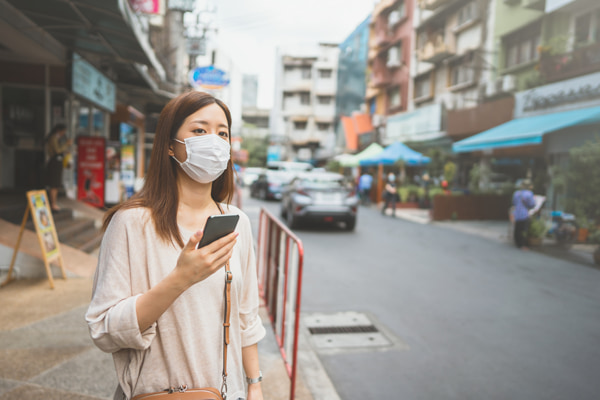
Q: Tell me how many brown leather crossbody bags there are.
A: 1